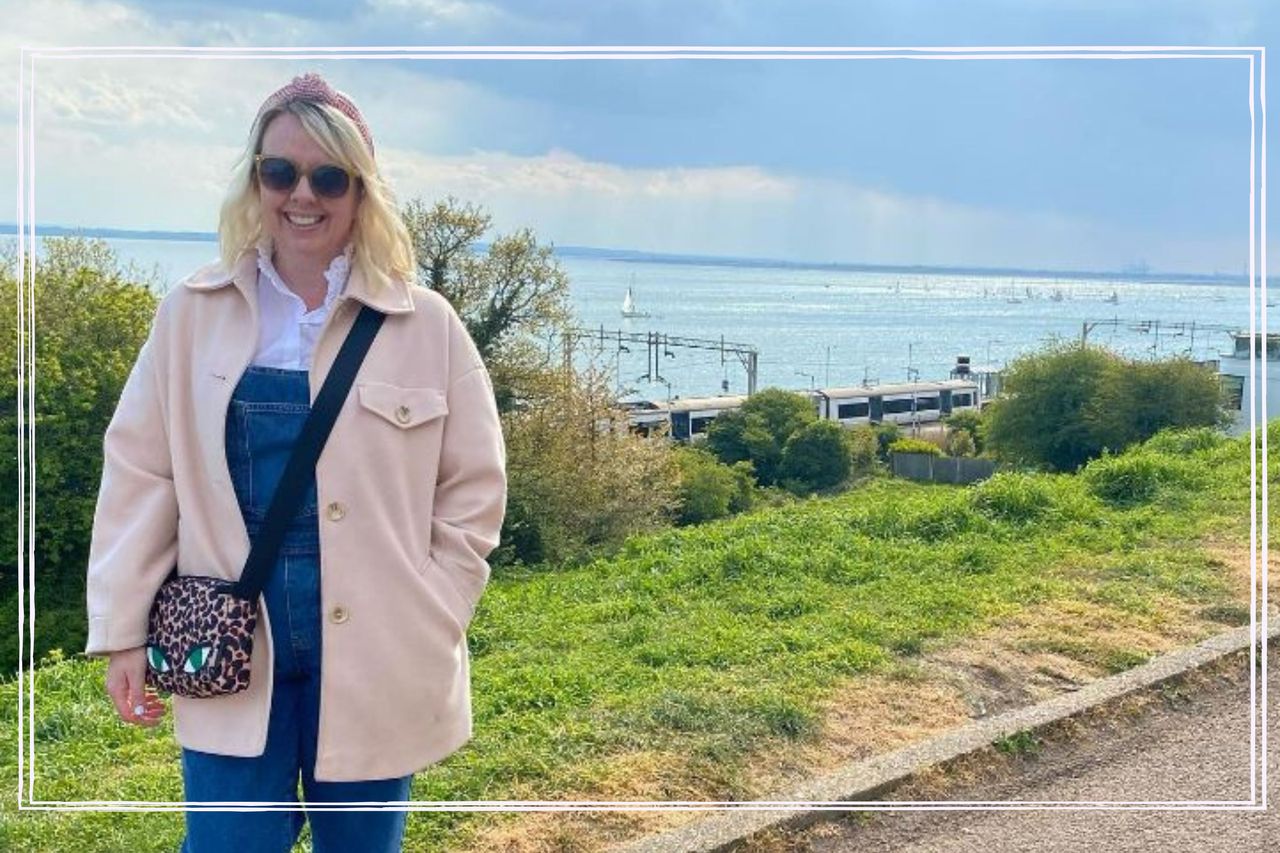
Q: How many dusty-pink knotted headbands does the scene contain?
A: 1